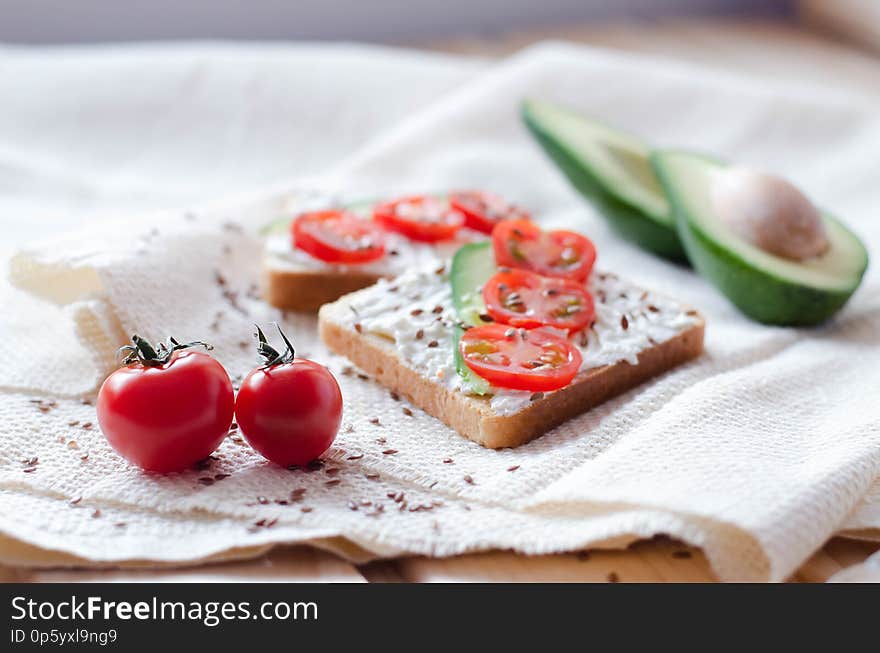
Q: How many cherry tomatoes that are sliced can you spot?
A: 6